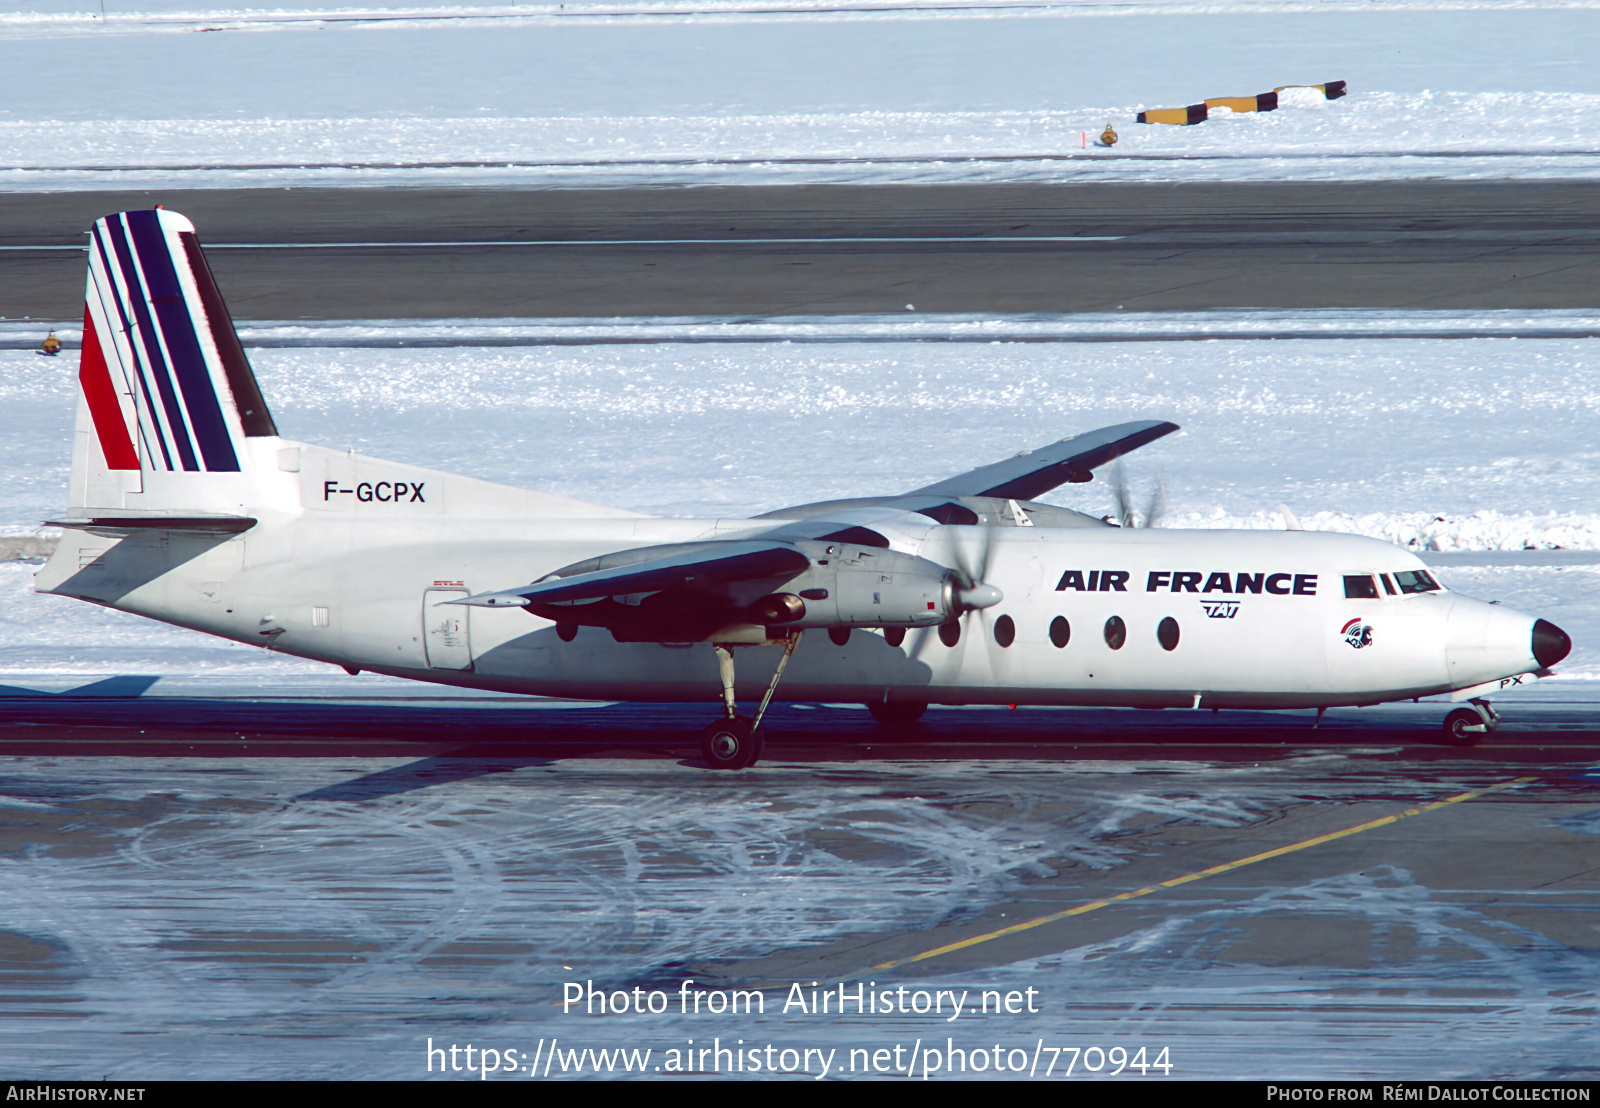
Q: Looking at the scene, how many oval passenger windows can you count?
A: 8